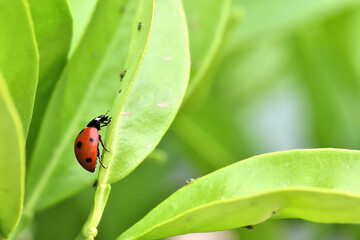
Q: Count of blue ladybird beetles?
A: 0